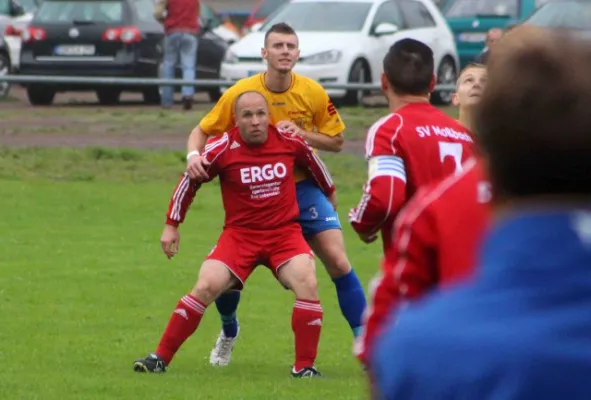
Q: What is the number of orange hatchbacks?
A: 0